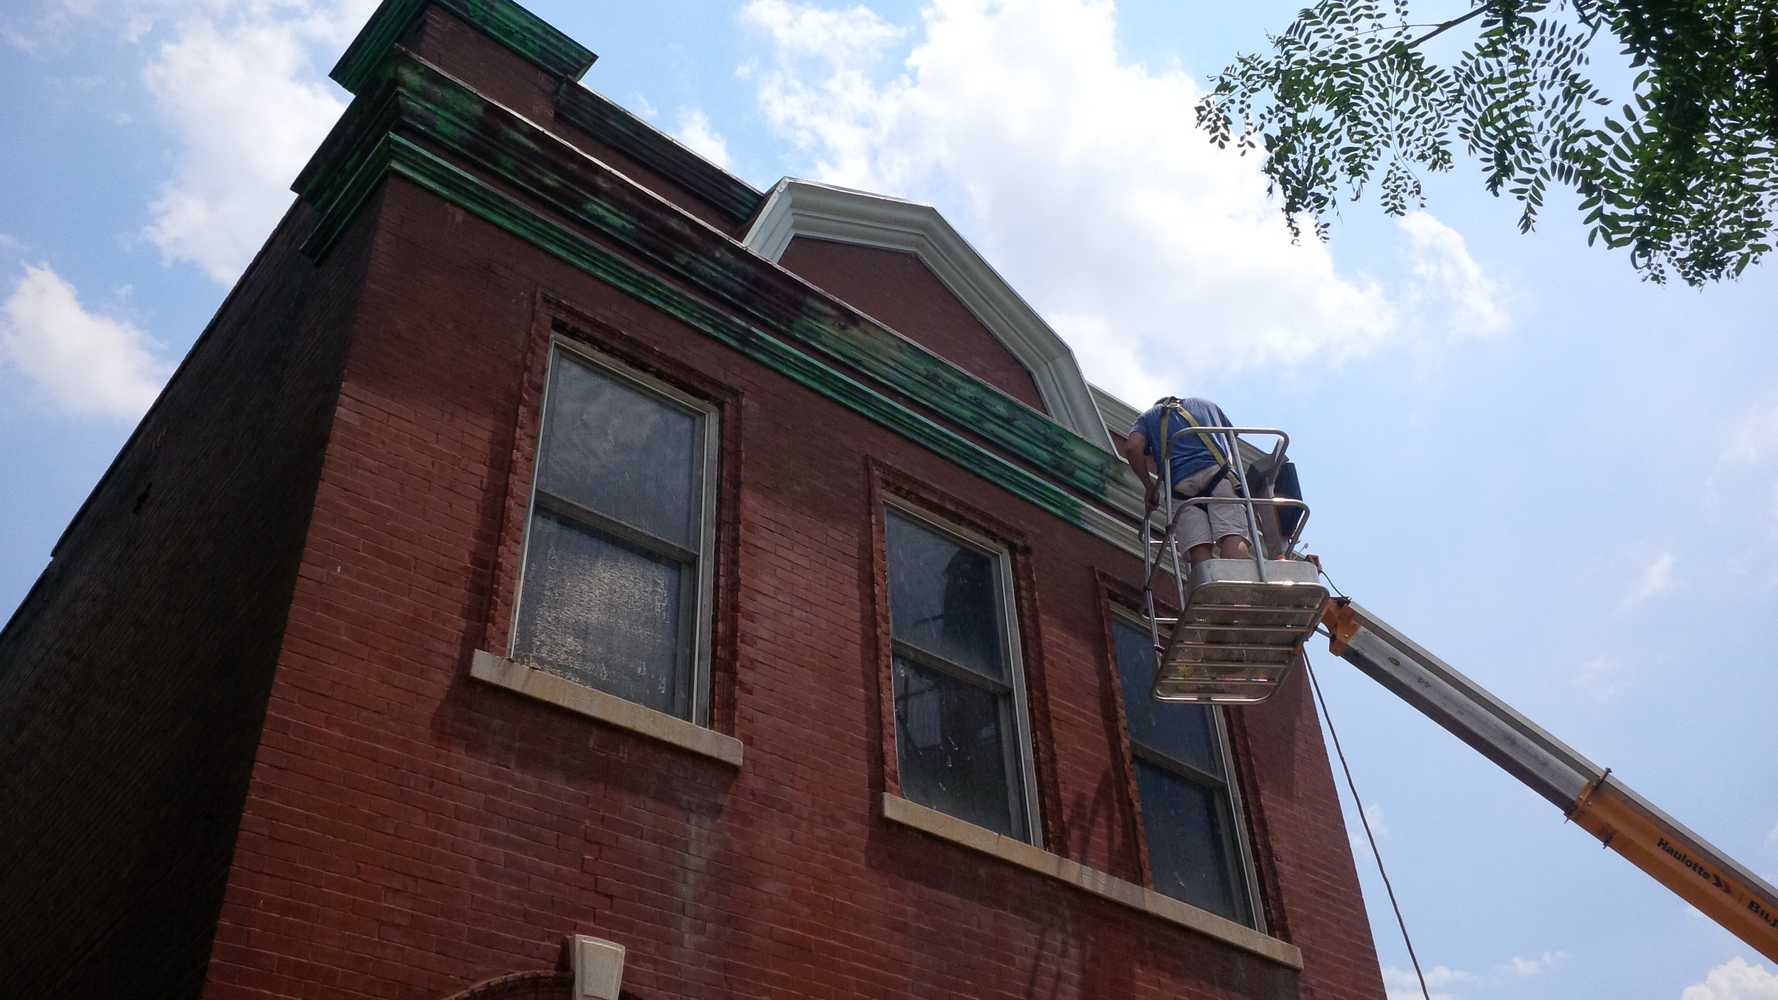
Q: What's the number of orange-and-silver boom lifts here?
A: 1